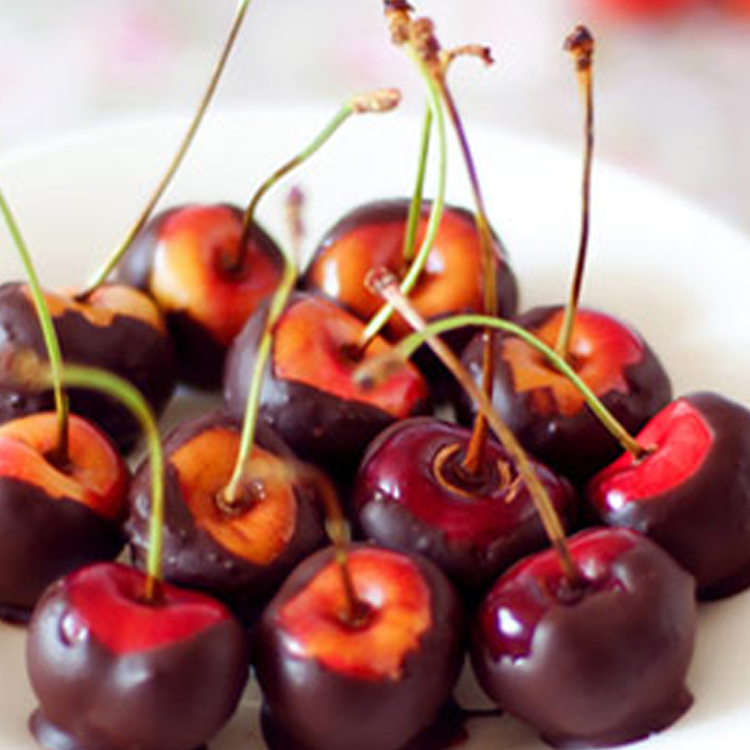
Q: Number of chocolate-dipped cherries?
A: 12